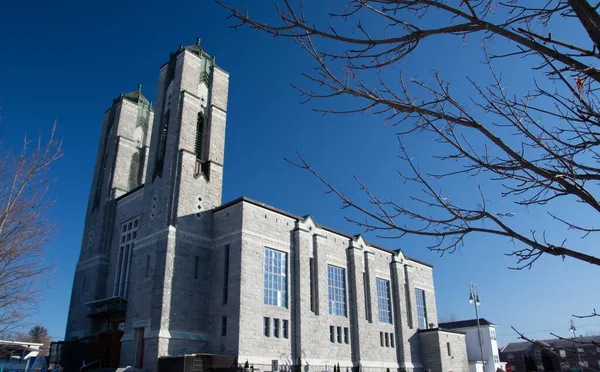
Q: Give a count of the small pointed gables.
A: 3